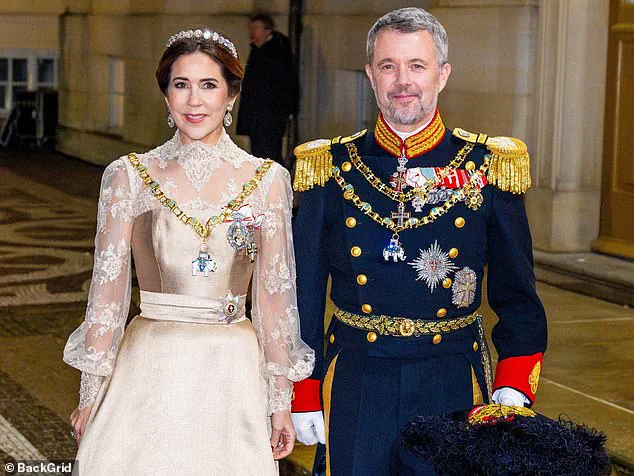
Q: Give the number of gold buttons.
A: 15